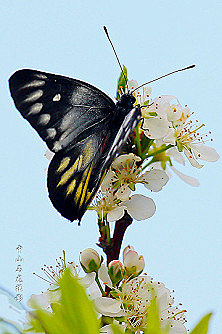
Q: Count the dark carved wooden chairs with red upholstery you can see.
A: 0